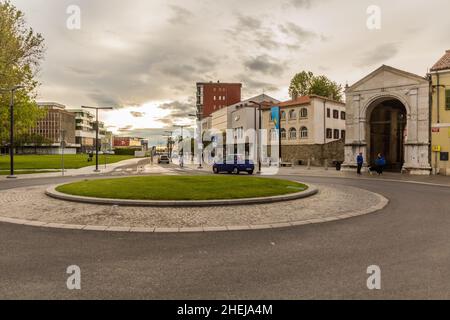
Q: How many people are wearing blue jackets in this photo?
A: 2